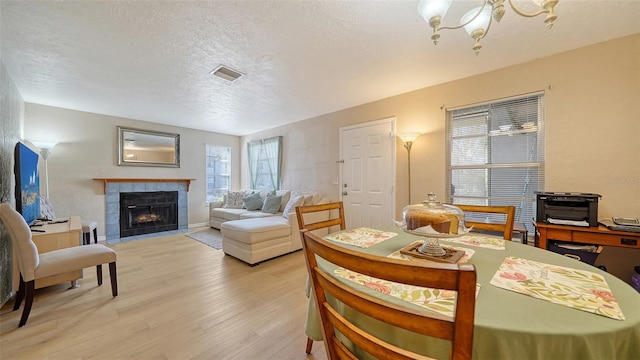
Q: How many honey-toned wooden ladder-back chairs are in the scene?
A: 3